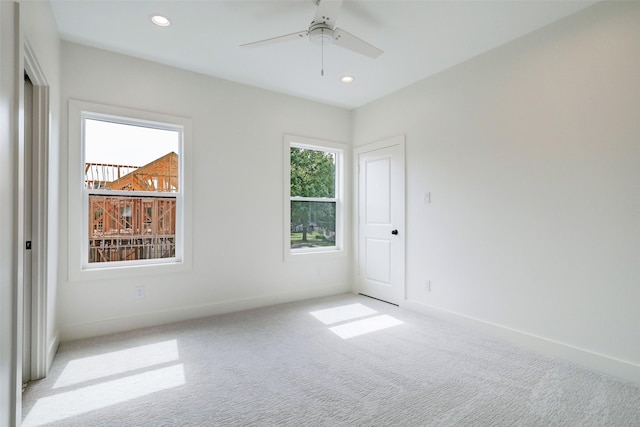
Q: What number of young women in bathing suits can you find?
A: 0